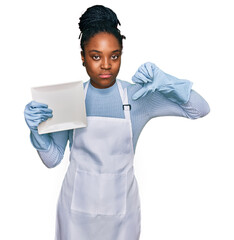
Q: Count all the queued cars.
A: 0